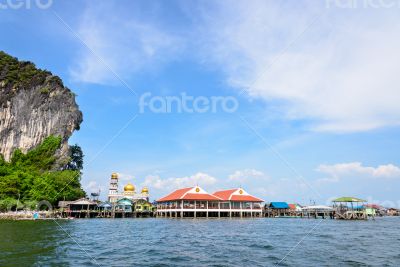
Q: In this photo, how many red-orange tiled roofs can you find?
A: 2